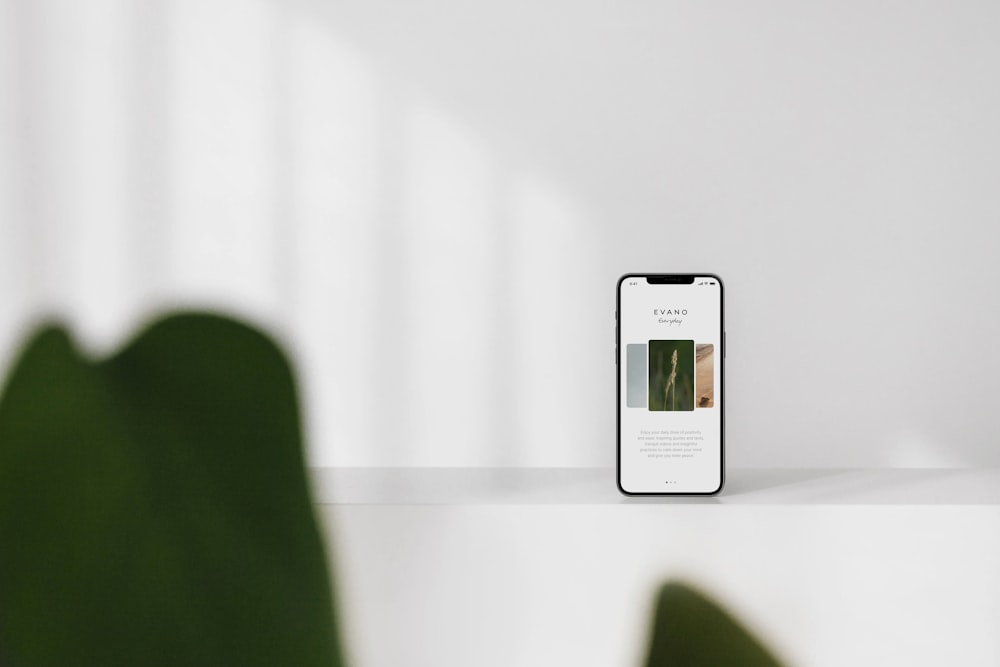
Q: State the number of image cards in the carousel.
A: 3